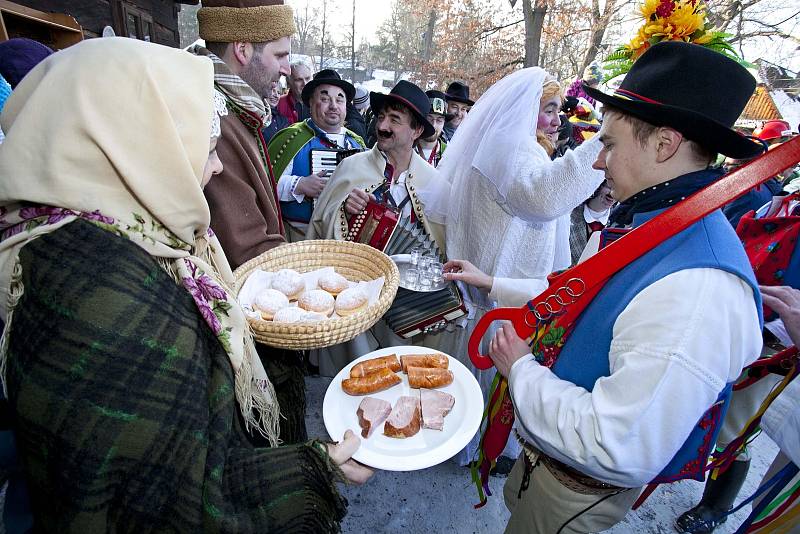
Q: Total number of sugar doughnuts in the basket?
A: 6